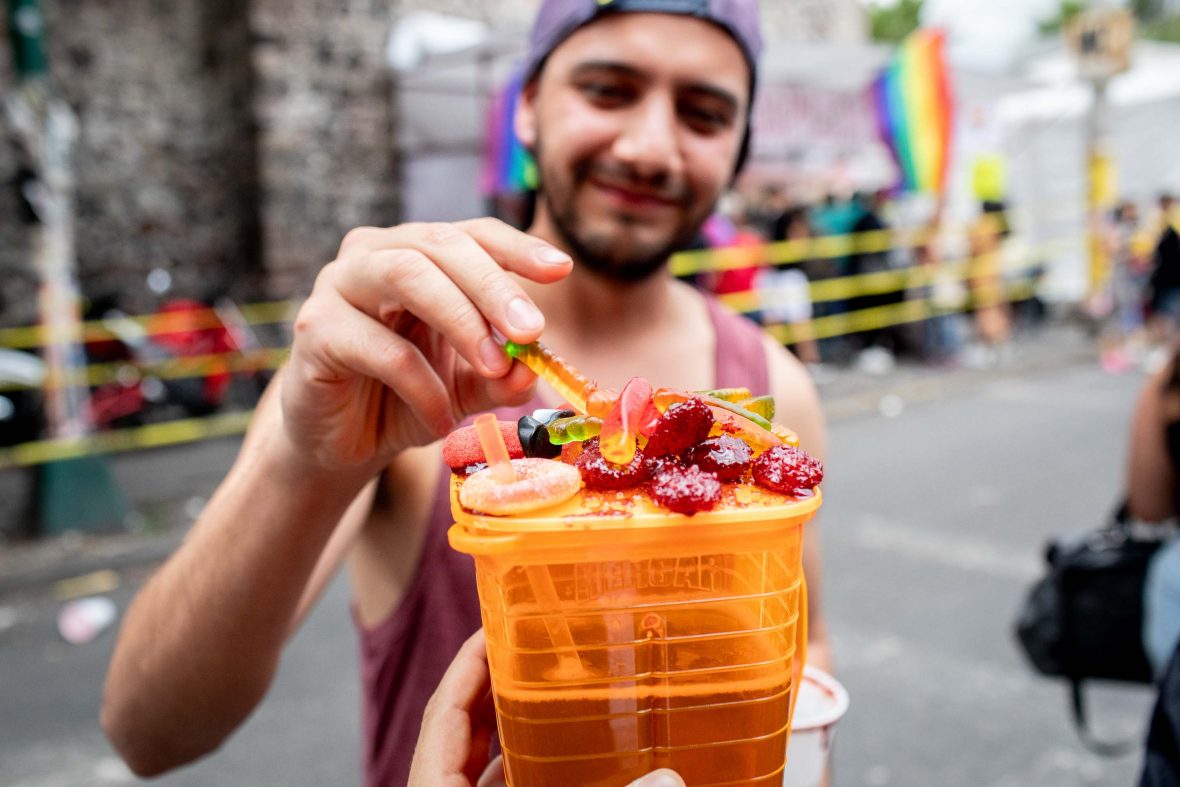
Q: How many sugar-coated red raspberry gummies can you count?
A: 5